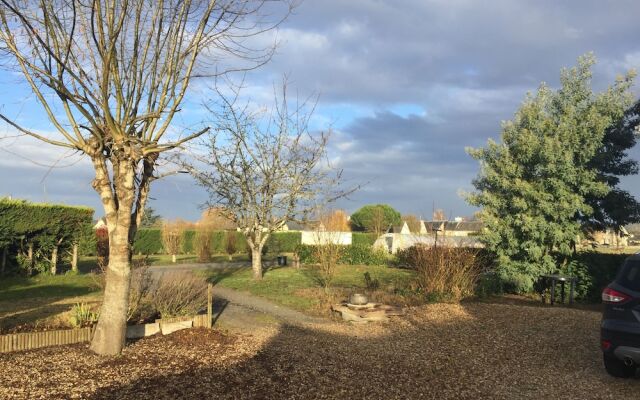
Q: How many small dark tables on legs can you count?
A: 1